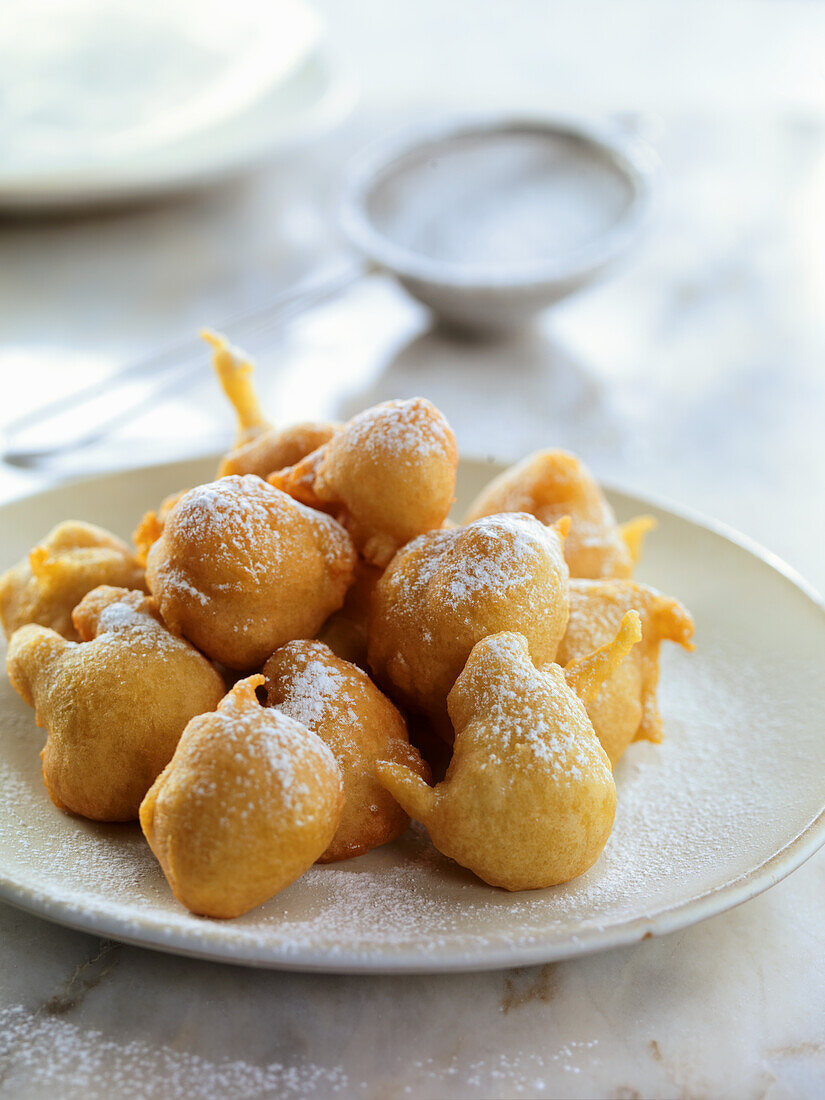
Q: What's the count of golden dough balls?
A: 11